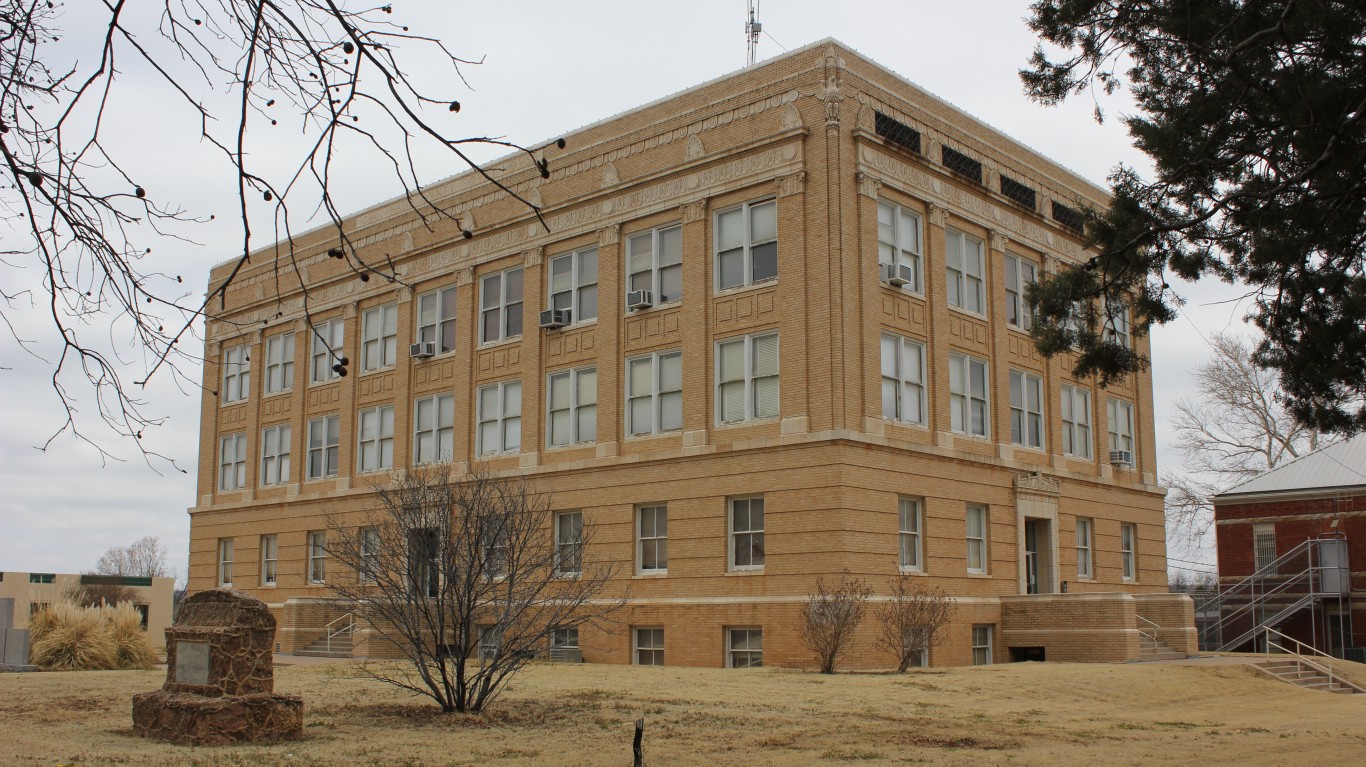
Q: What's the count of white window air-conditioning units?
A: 5